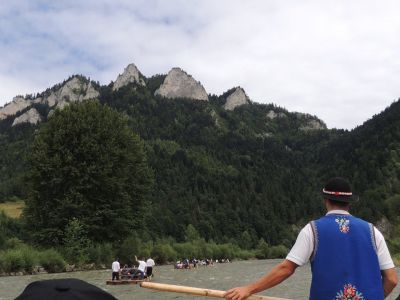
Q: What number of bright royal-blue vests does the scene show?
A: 1